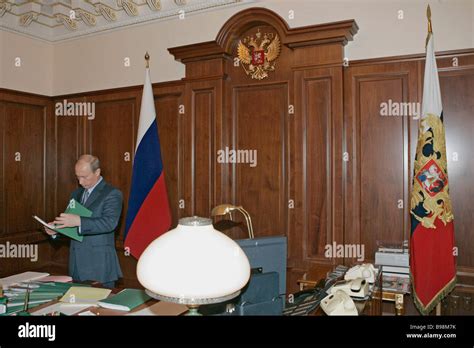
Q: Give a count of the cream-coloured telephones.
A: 3